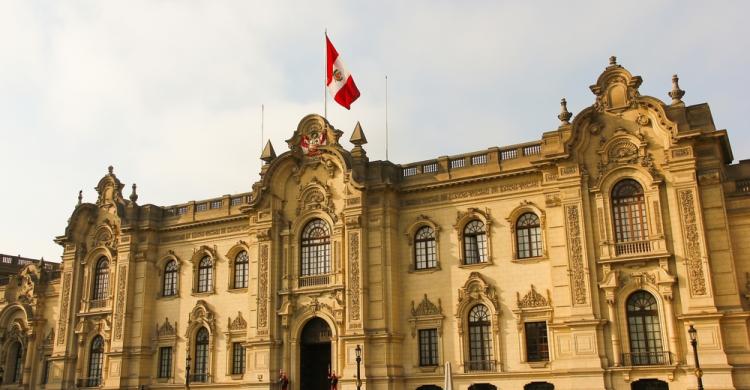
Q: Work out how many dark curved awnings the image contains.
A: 4